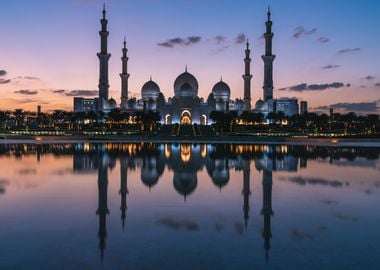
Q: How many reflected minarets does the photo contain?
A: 4